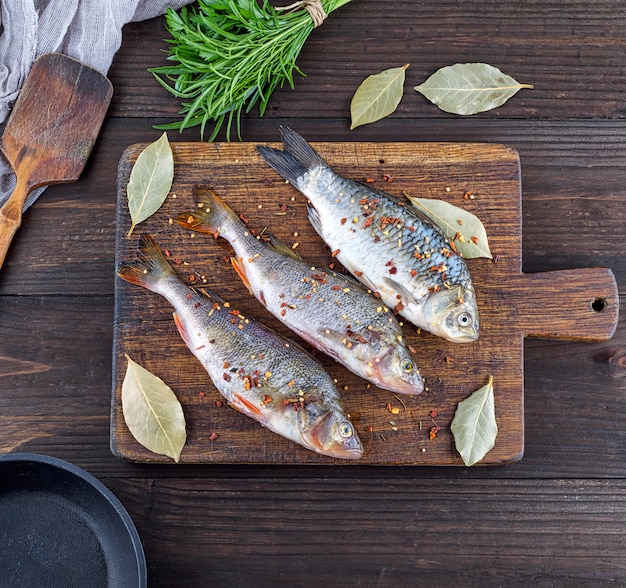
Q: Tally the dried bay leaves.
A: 6